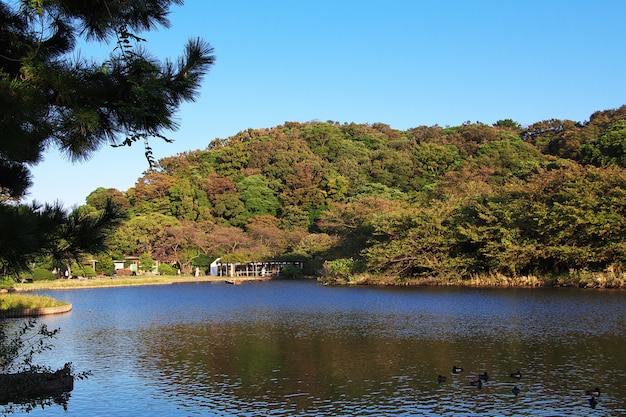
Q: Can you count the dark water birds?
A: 8